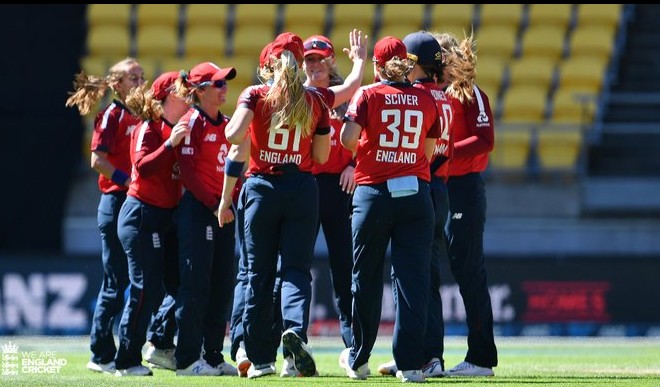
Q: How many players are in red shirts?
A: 9